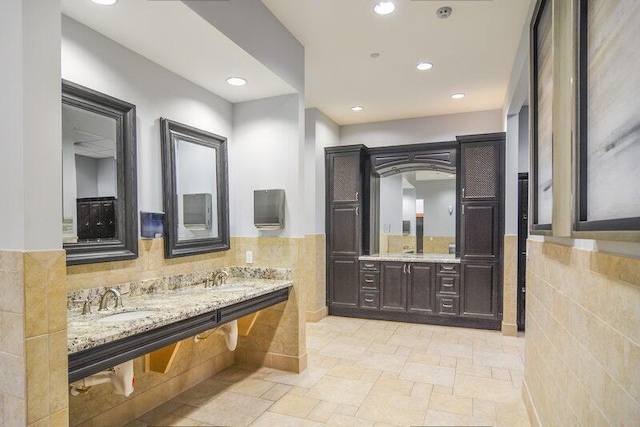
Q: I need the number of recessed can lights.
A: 6